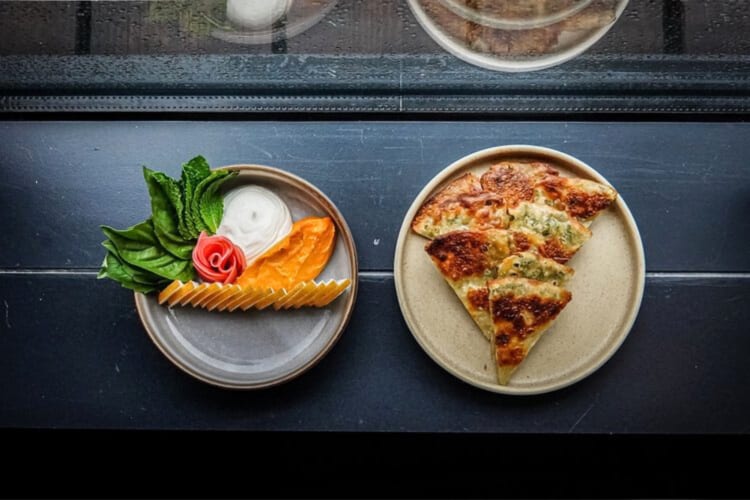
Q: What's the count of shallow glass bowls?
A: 0